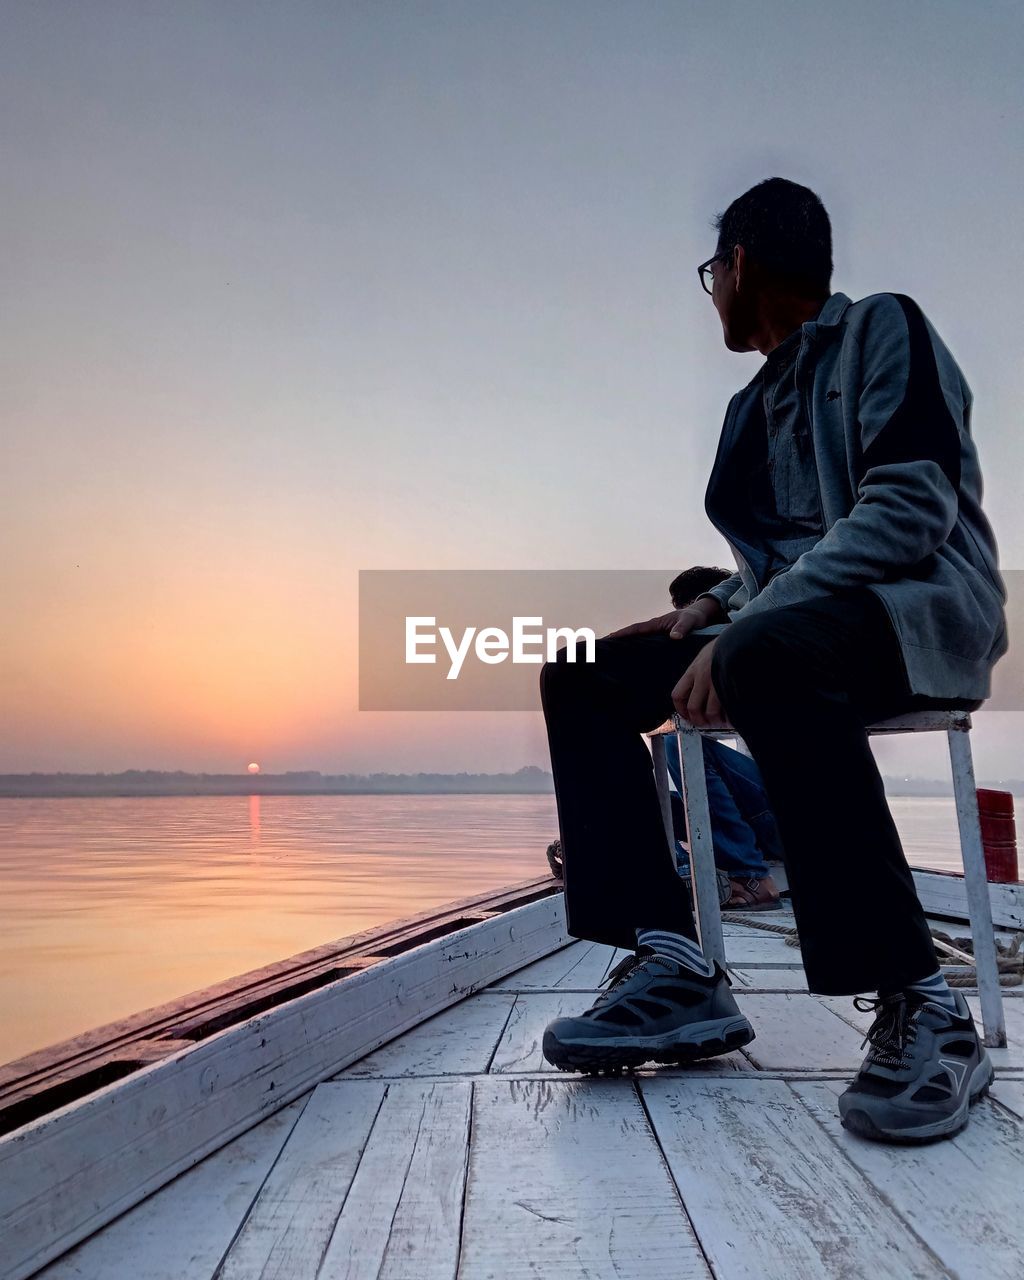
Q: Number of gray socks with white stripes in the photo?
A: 2